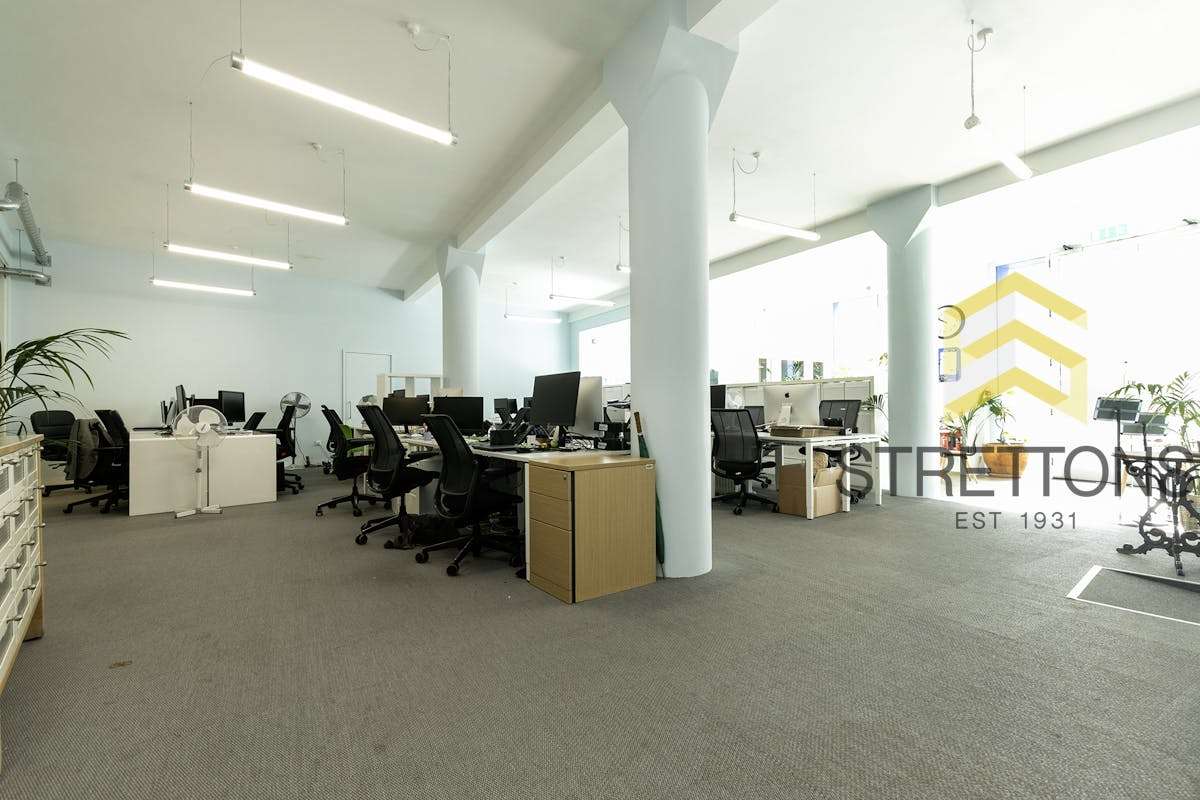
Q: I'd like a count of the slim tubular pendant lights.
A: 9